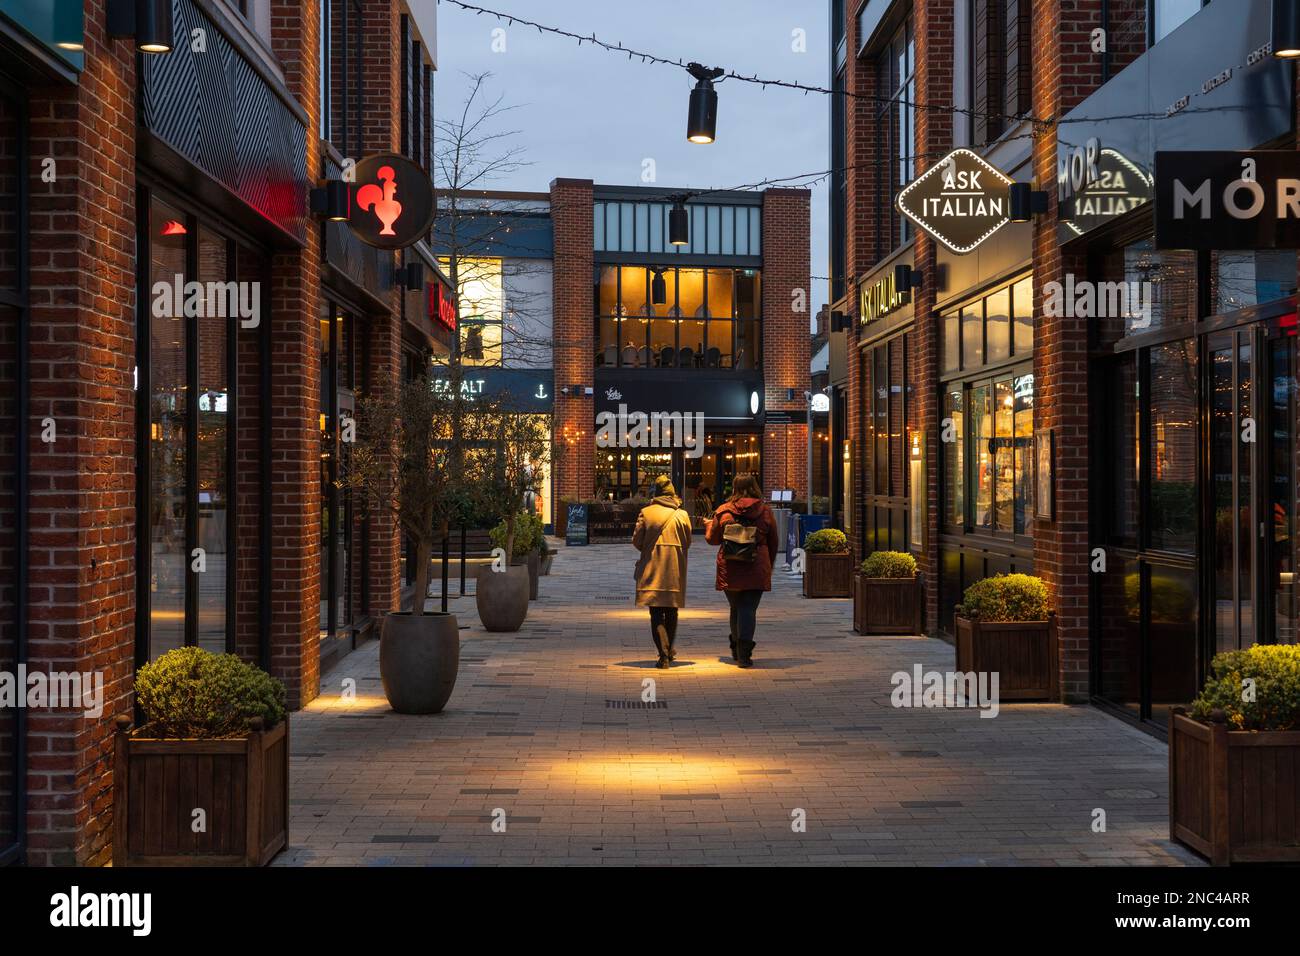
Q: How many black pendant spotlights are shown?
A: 3